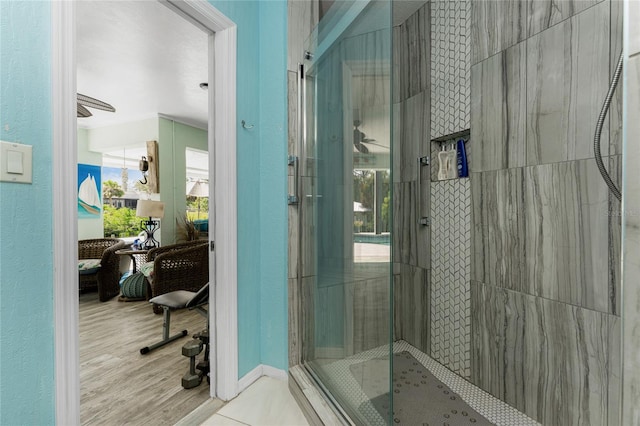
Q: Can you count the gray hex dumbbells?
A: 2